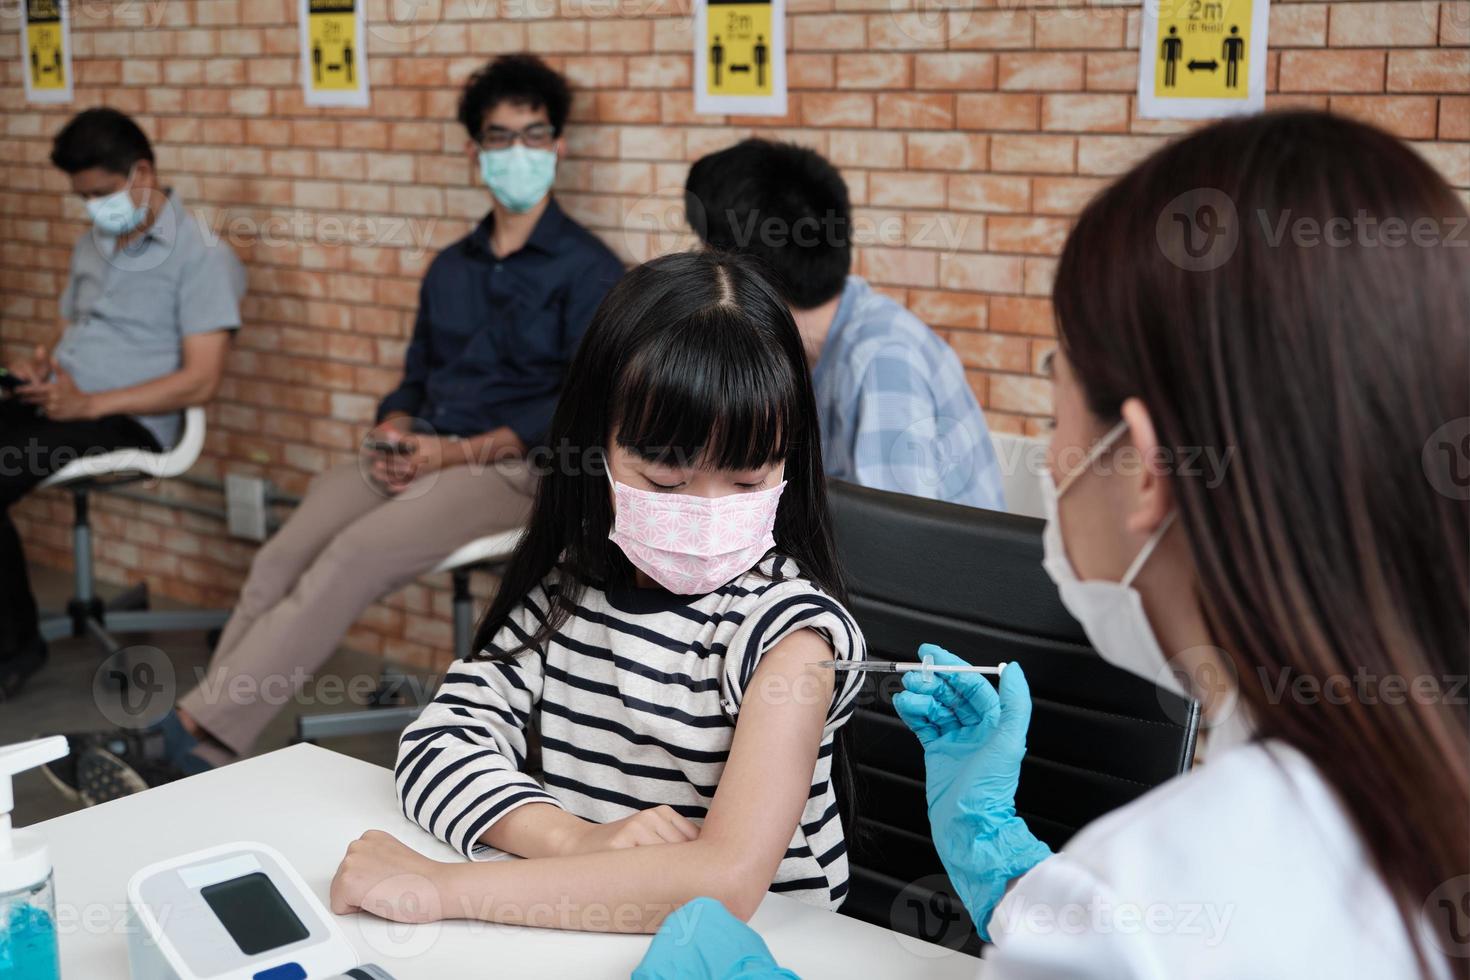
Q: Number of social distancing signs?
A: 4